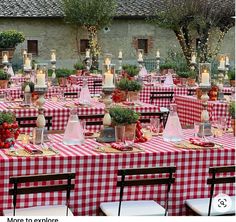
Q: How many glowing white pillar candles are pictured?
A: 15